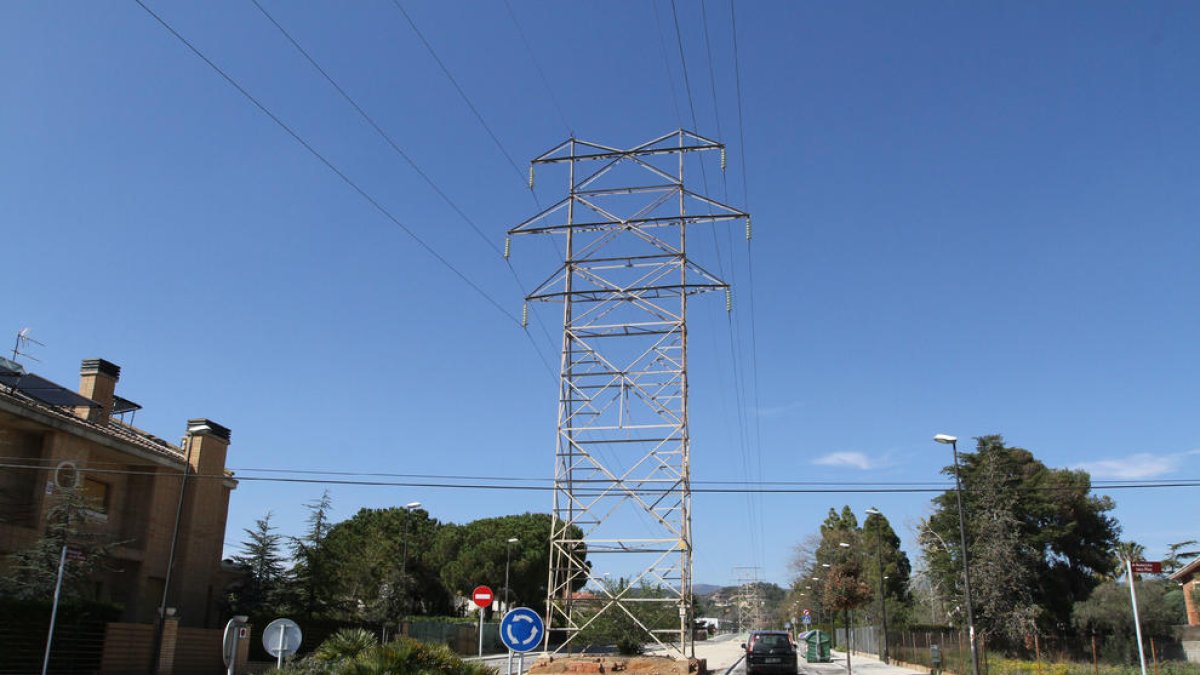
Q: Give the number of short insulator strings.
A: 6